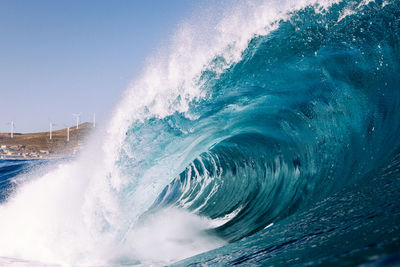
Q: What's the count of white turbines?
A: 5